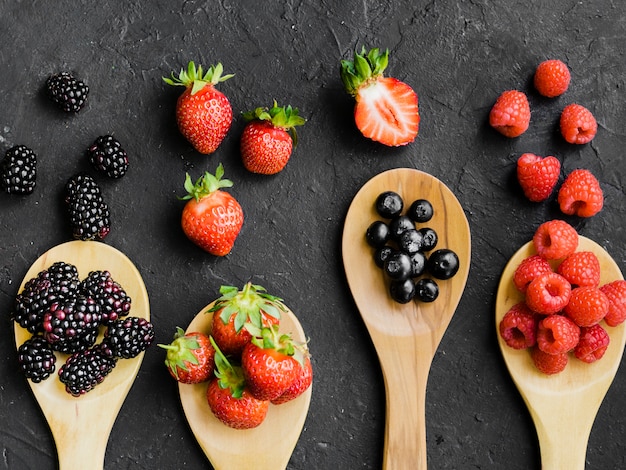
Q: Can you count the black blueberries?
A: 12